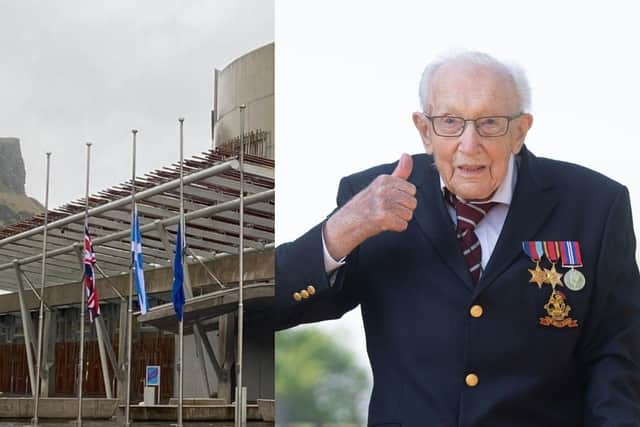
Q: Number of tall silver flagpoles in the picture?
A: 5